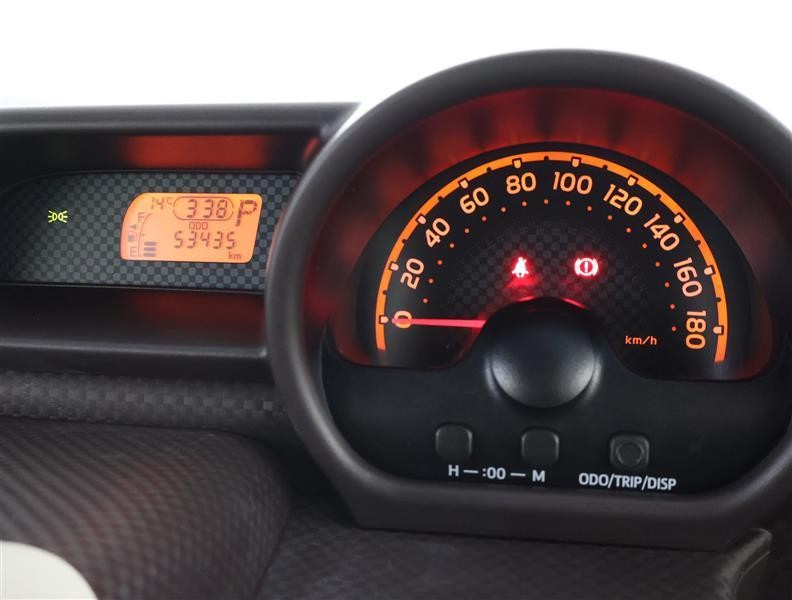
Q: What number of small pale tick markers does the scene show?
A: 10